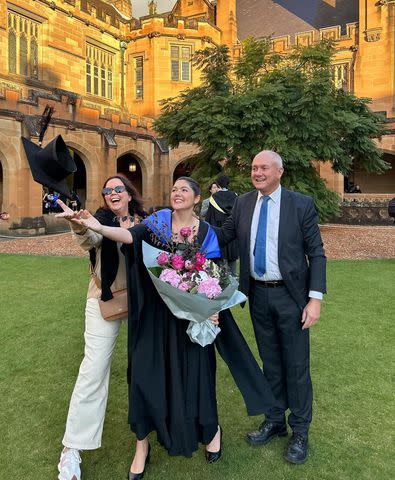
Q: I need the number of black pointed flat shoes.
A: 2